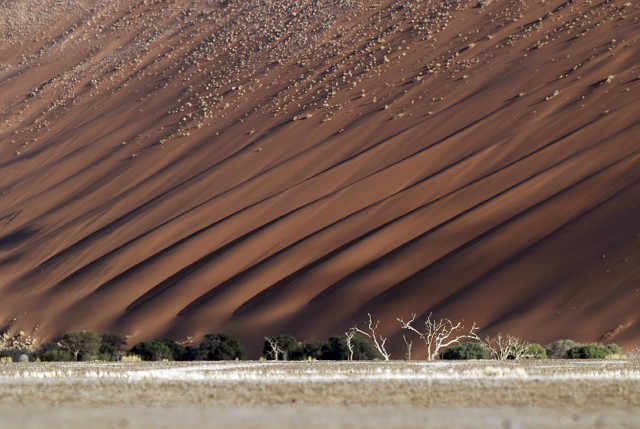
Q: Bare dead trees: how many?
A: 6